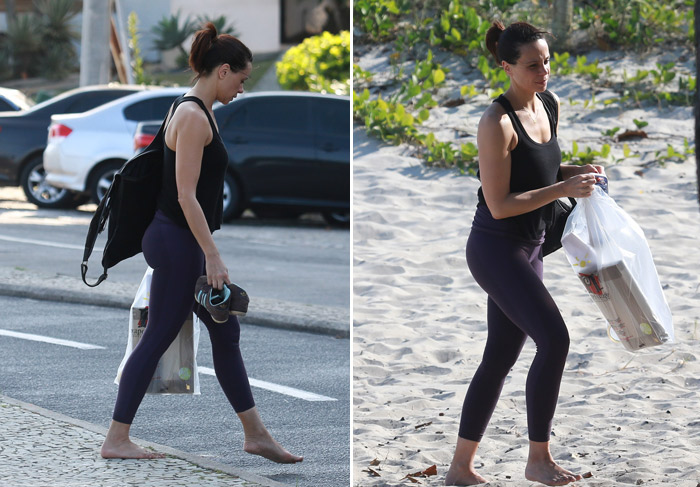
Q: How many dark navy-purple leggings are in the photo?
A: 2